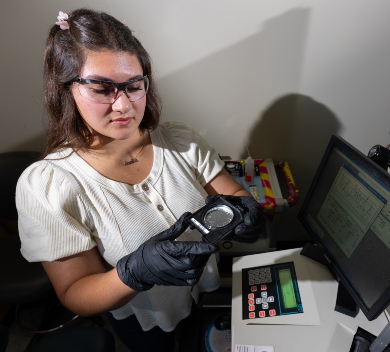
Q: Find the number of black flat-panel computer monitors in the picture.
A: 1